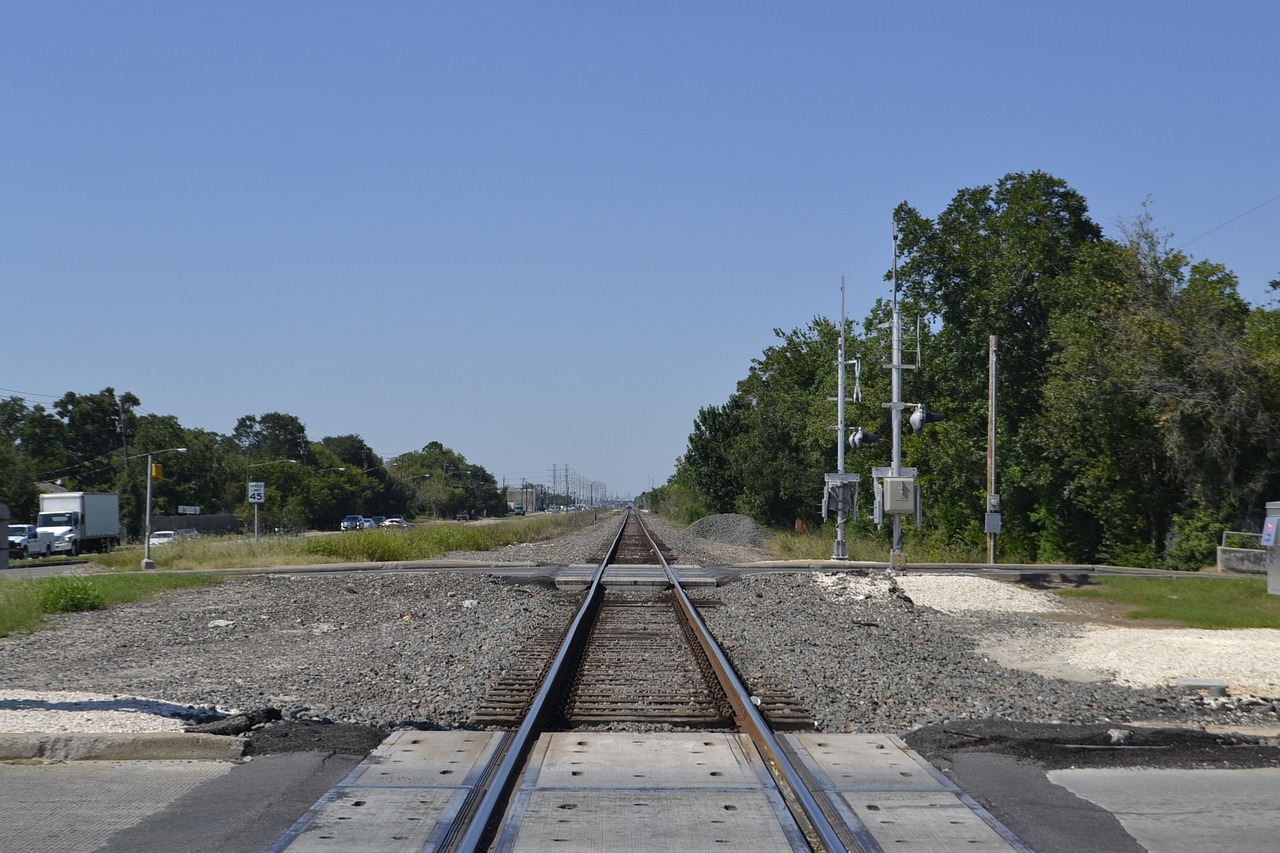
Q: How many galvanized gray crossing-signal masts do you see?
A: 2